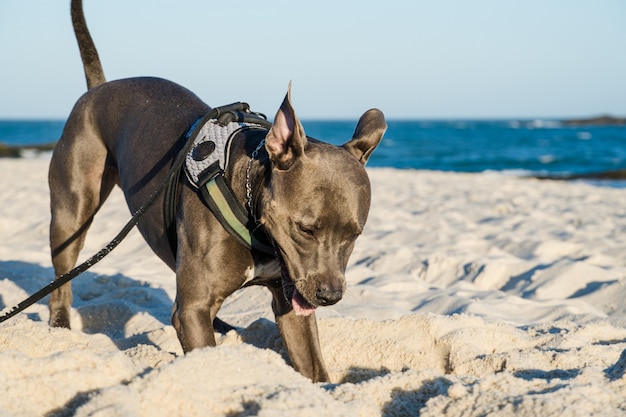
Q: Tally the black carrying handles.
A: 1